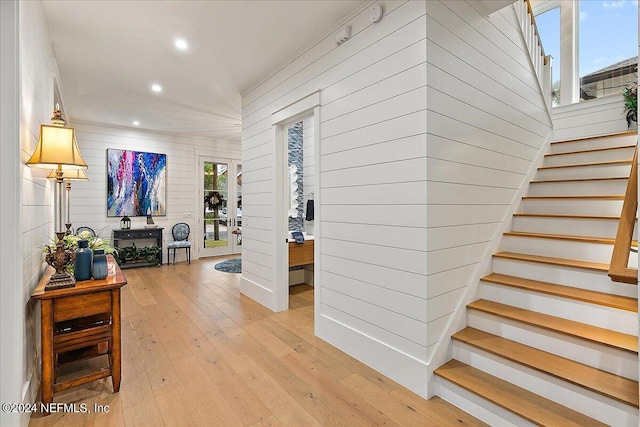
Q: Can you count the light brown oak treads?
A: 12